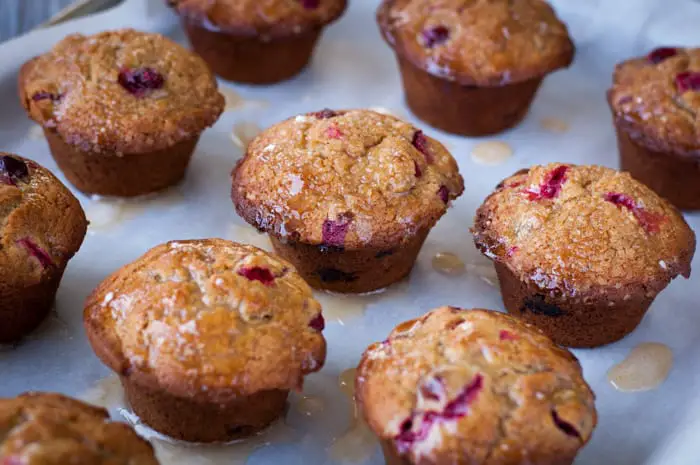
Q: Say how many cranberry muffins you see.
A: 10